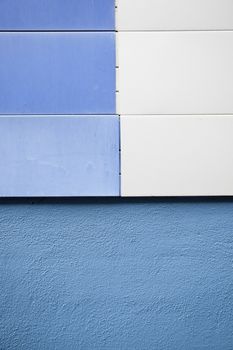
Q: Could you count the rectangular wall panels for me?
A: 6